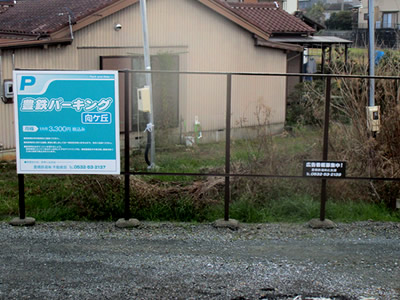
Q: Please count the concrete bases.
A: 4